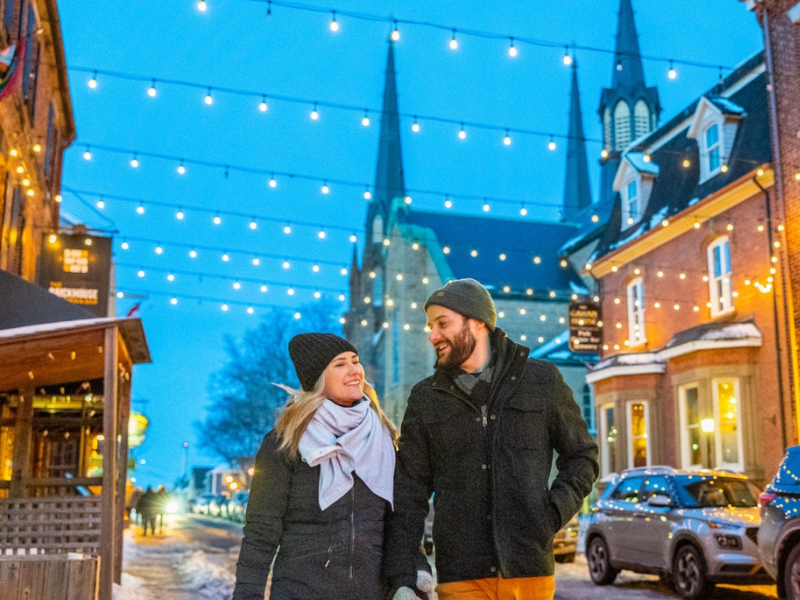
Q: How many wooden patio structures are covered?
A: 1